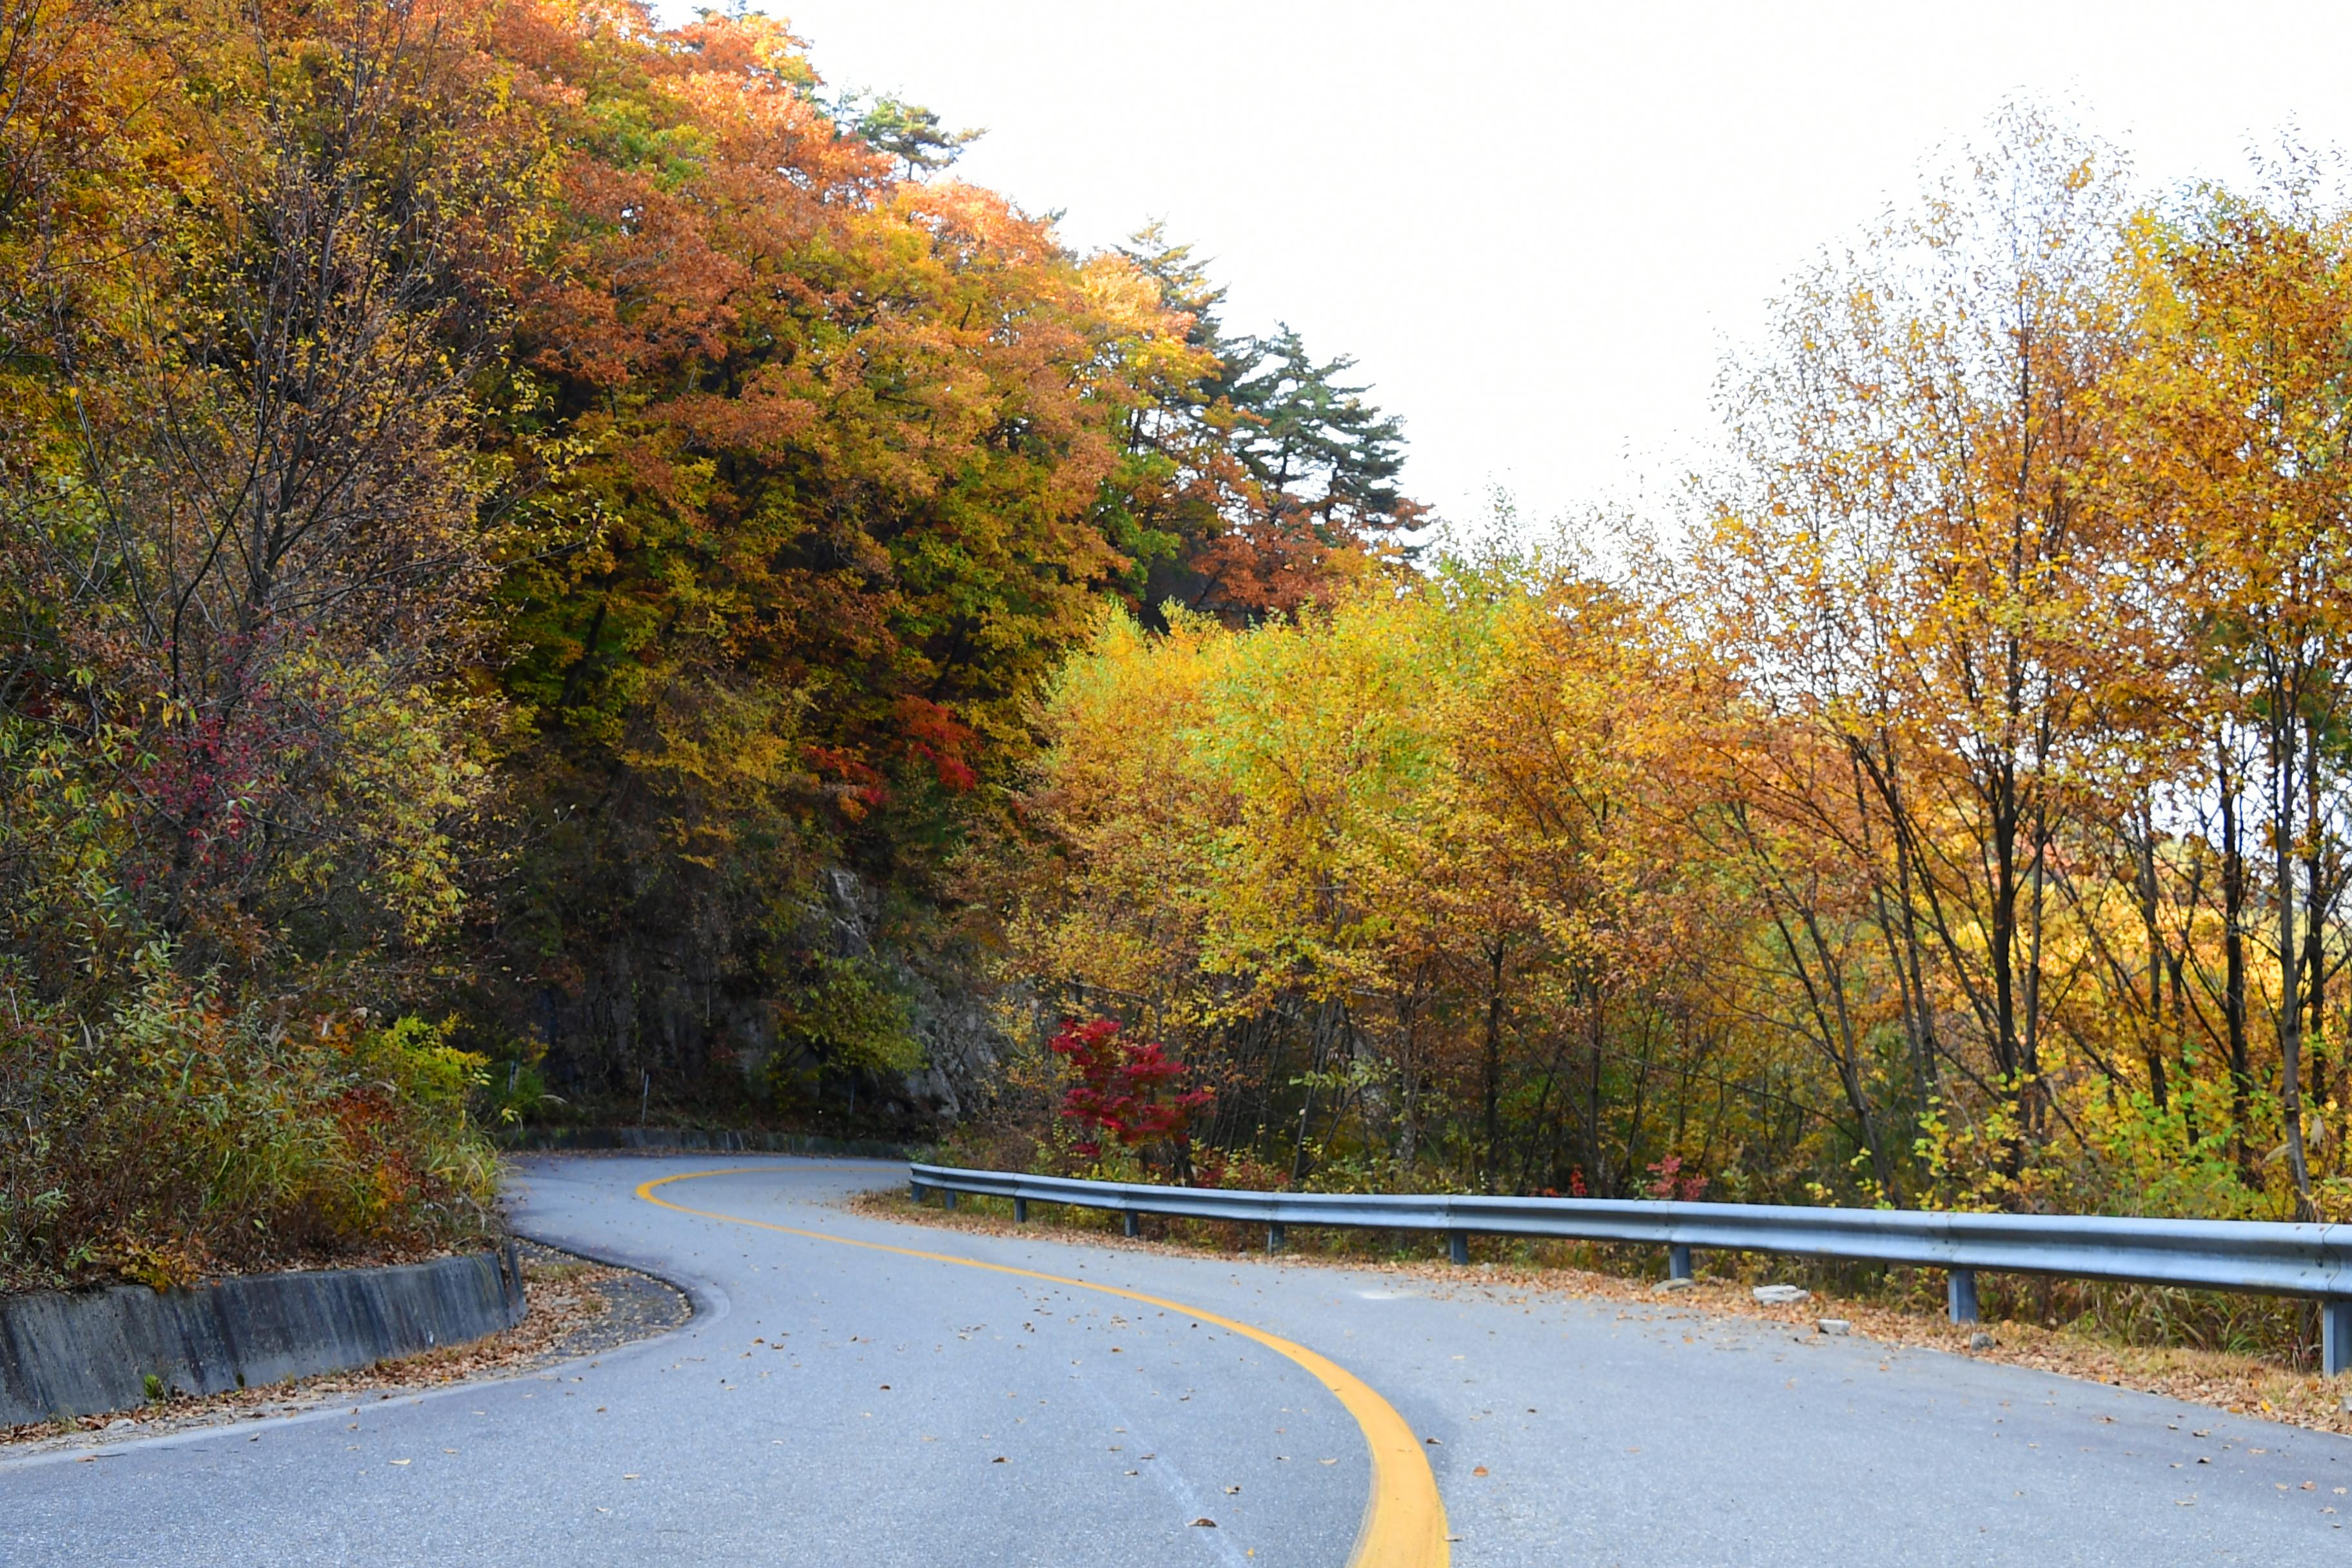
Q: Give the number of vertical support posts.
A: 9